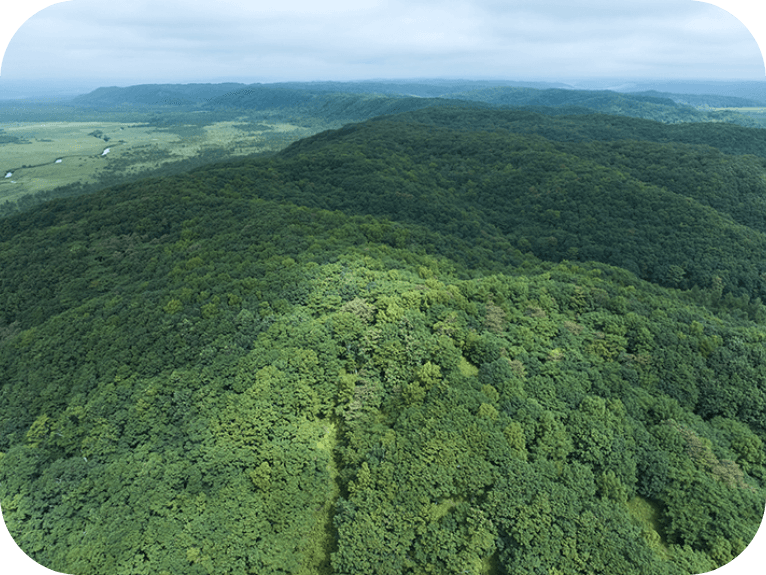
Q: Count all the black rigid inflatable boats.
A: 0